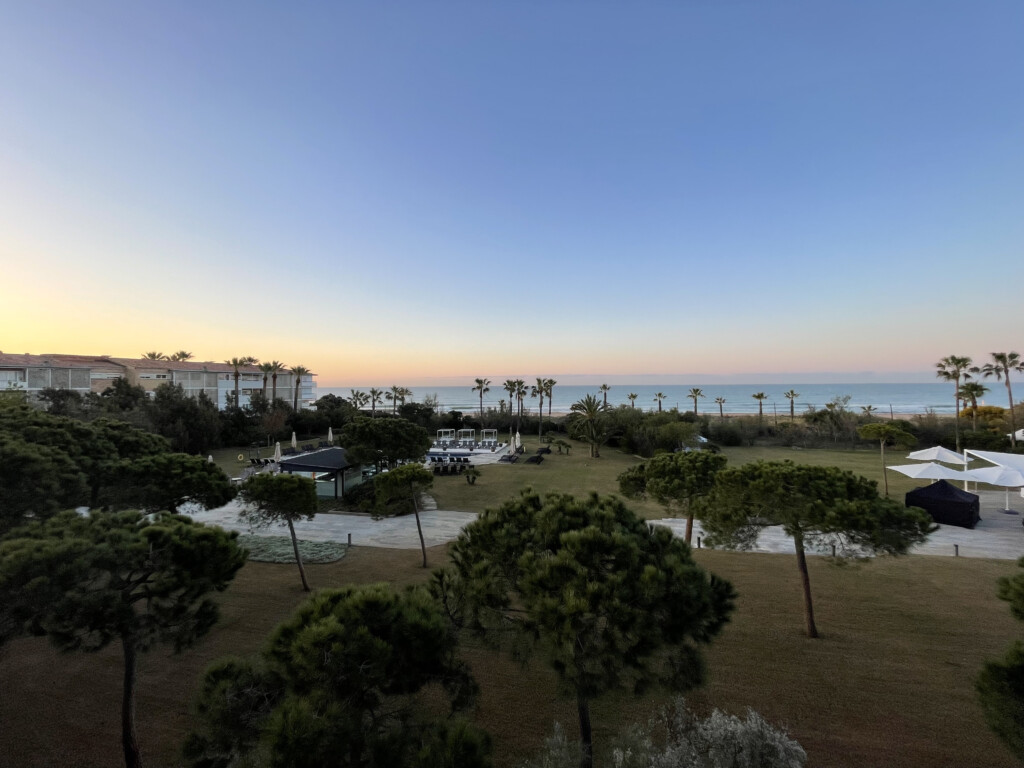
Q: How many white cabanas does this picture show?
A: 3